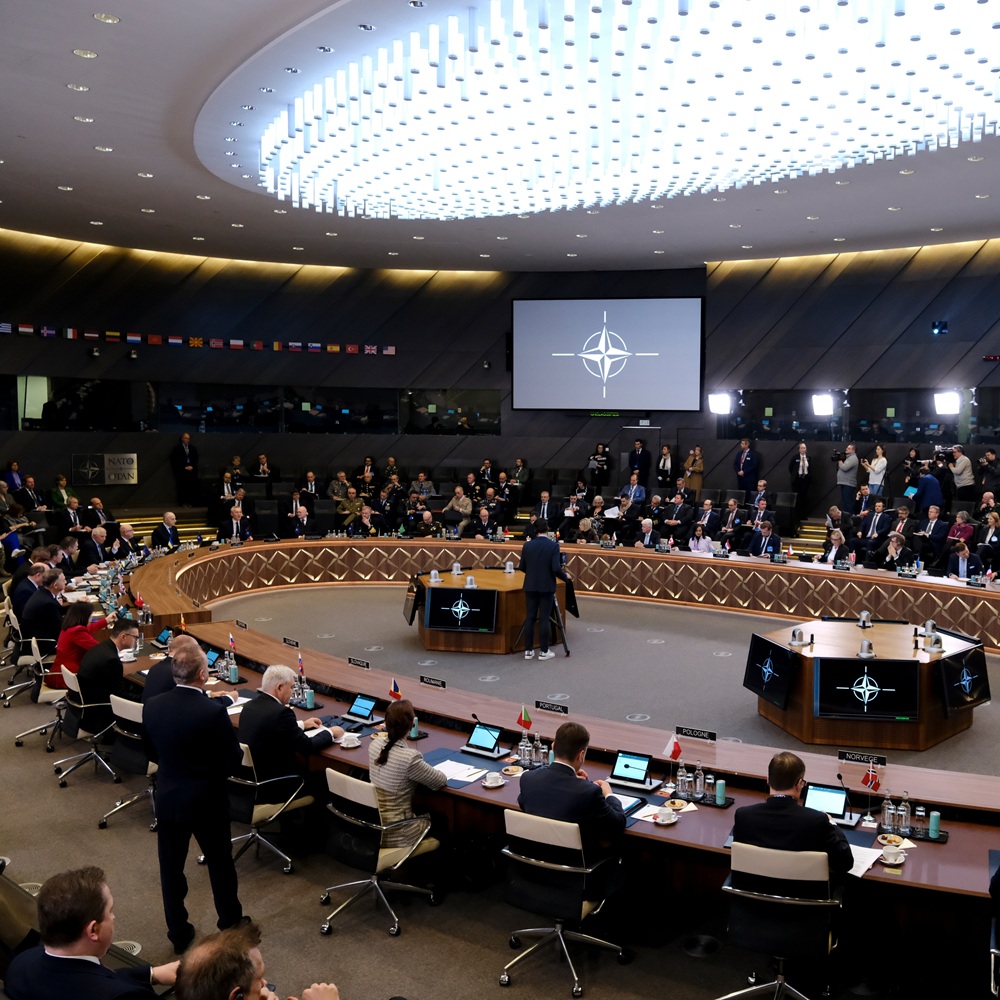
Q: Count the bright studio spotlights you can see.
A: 3